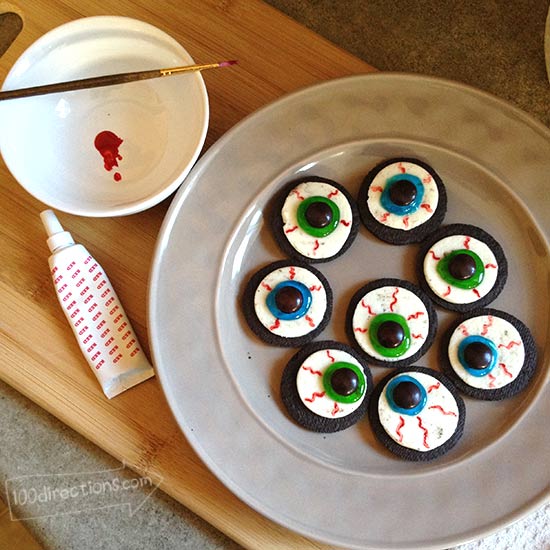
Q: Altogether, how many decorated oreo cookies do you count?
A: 8